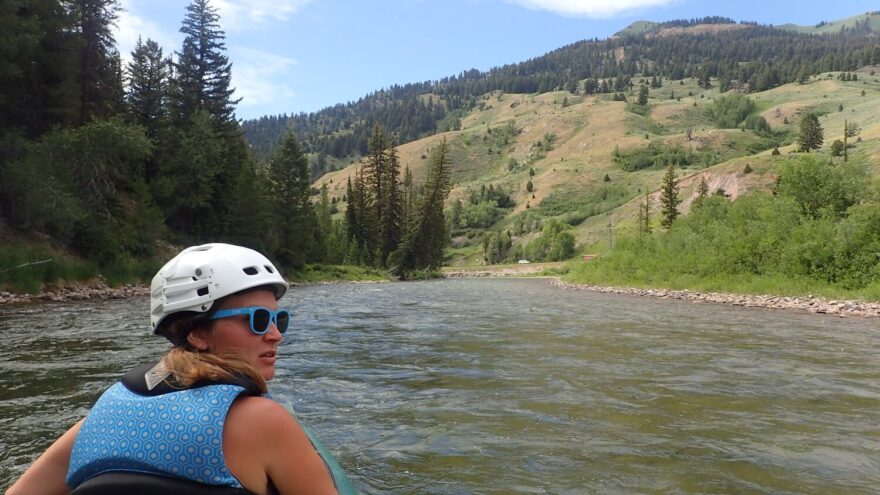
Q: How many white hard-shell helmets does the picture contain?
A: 1